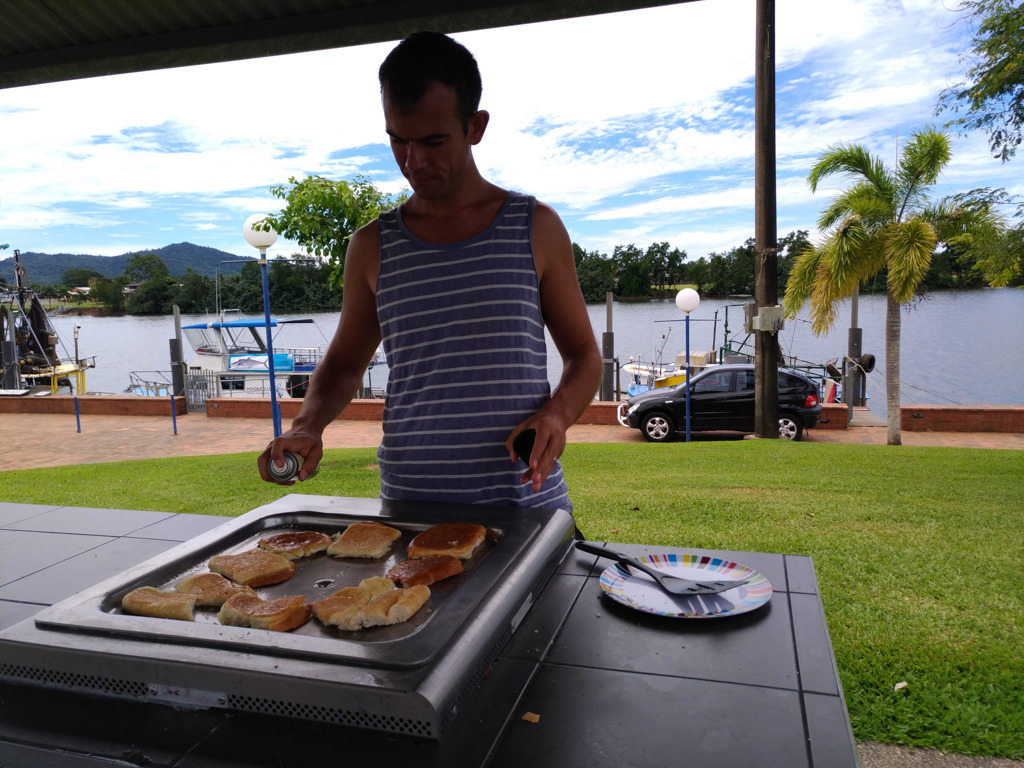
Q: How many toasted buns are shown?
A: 9